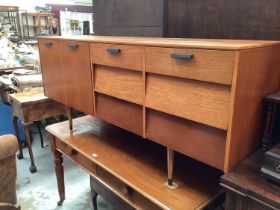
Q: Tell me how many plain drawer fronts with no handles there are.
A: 4